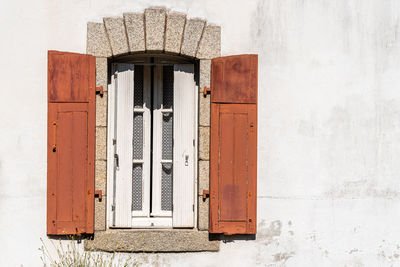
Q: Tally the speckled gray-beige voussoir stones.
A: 7